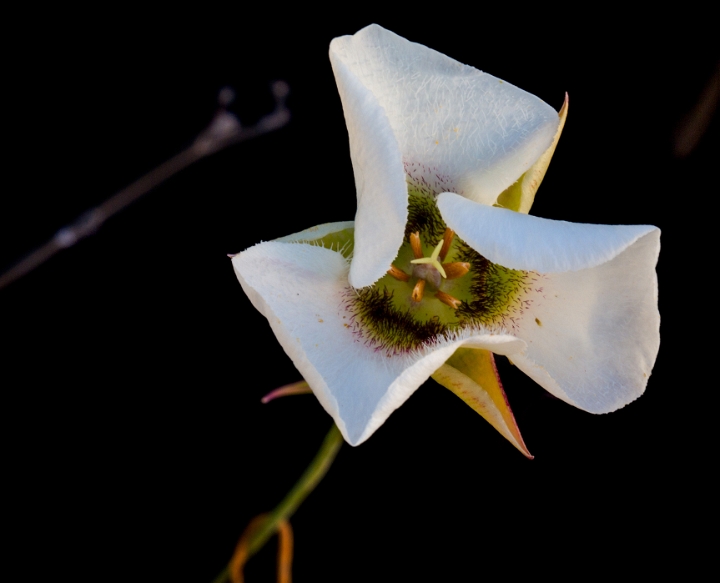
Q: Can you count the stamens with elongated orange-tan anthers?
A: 6